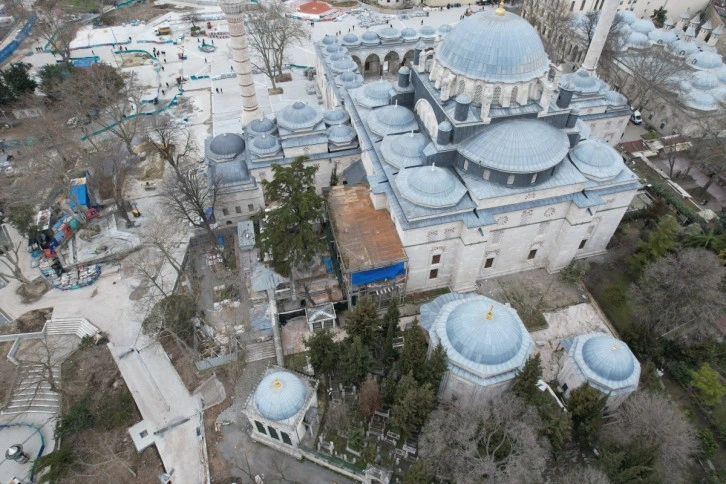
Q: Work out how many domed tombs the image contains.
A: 3